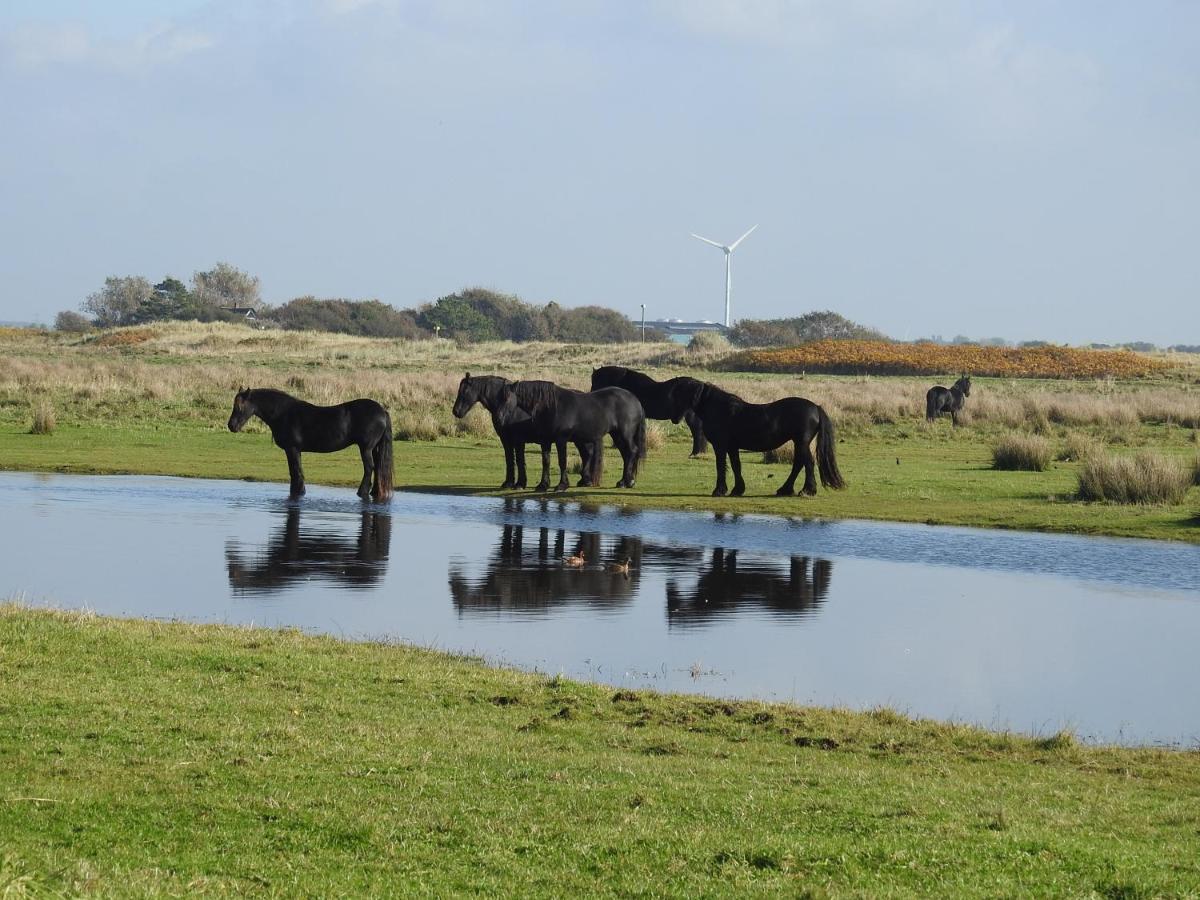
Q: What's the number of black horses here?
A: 6